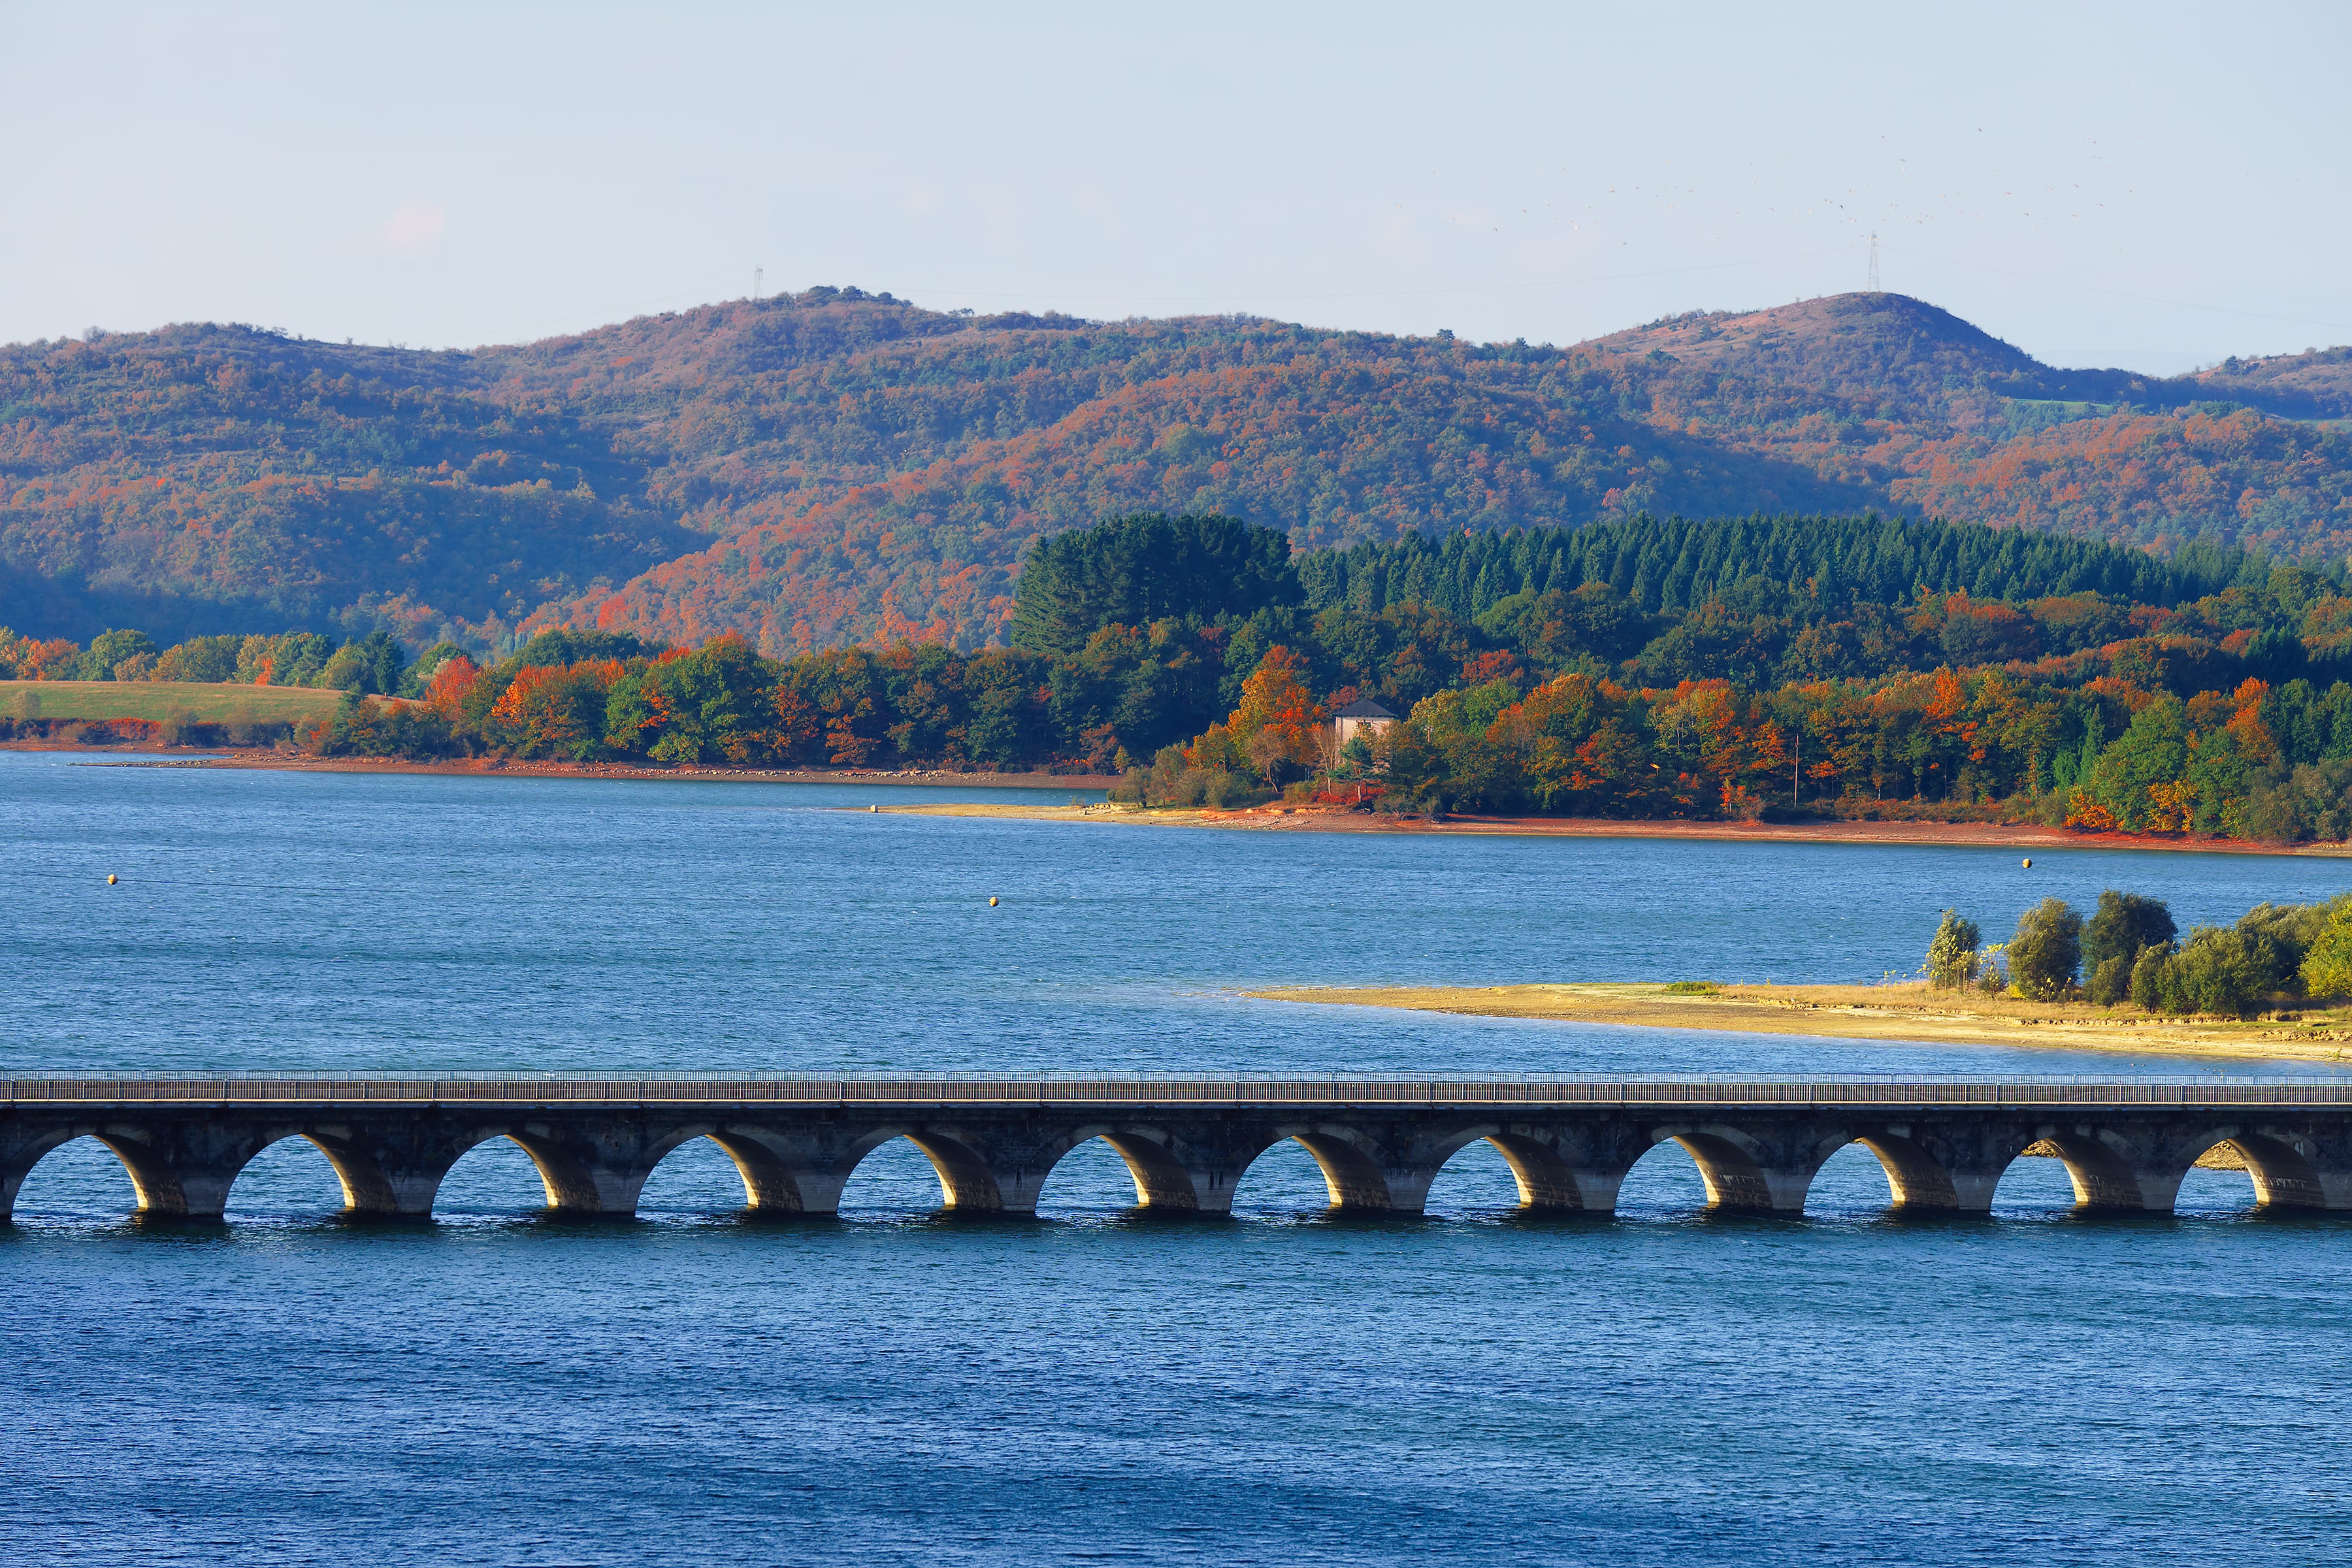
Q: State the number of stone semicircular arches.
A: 12